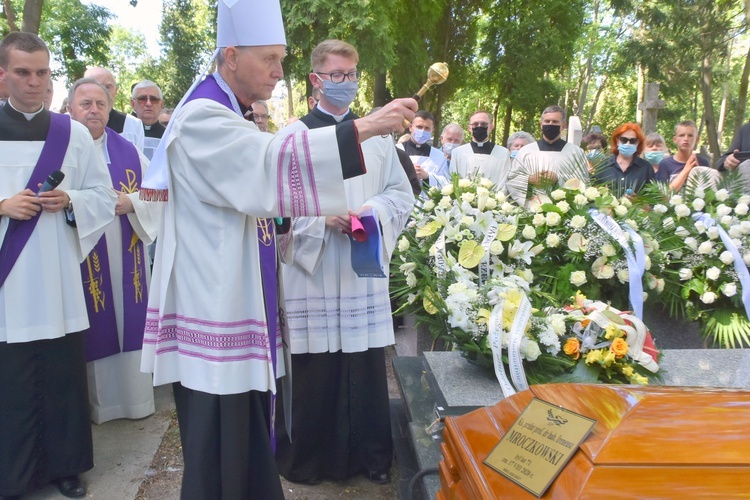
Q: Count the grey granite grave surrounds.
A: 1